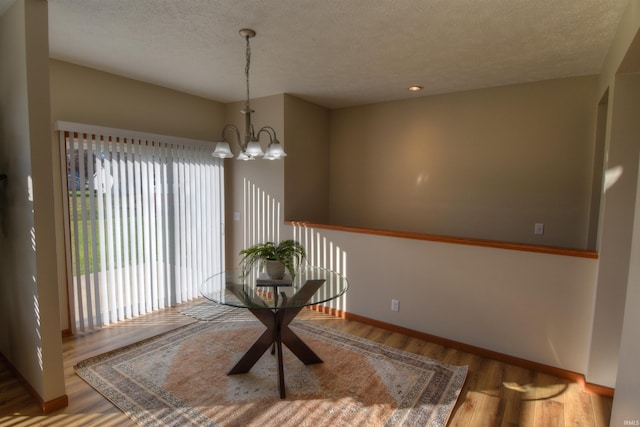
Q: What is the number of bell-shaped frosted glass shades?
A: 5